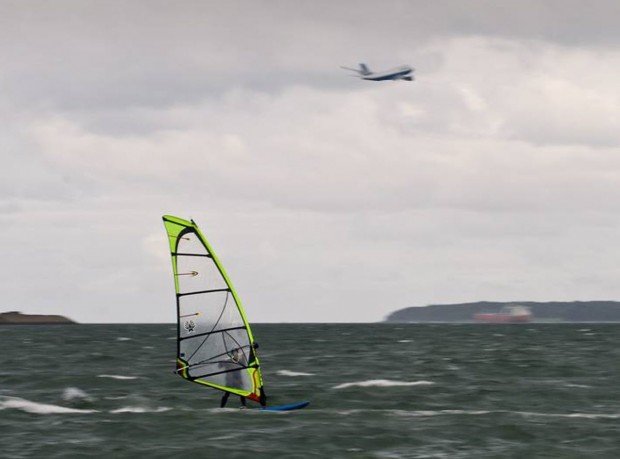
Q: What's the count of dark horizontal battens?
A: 4